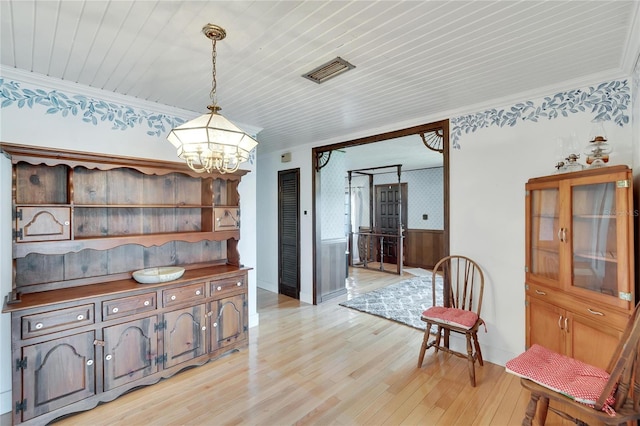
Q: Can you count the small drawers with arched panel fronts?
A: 2